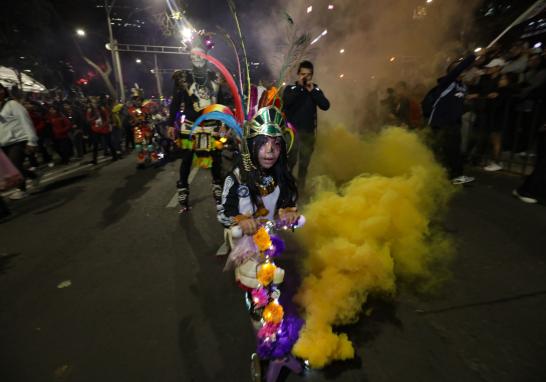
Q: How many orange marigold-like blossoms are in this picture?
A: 3